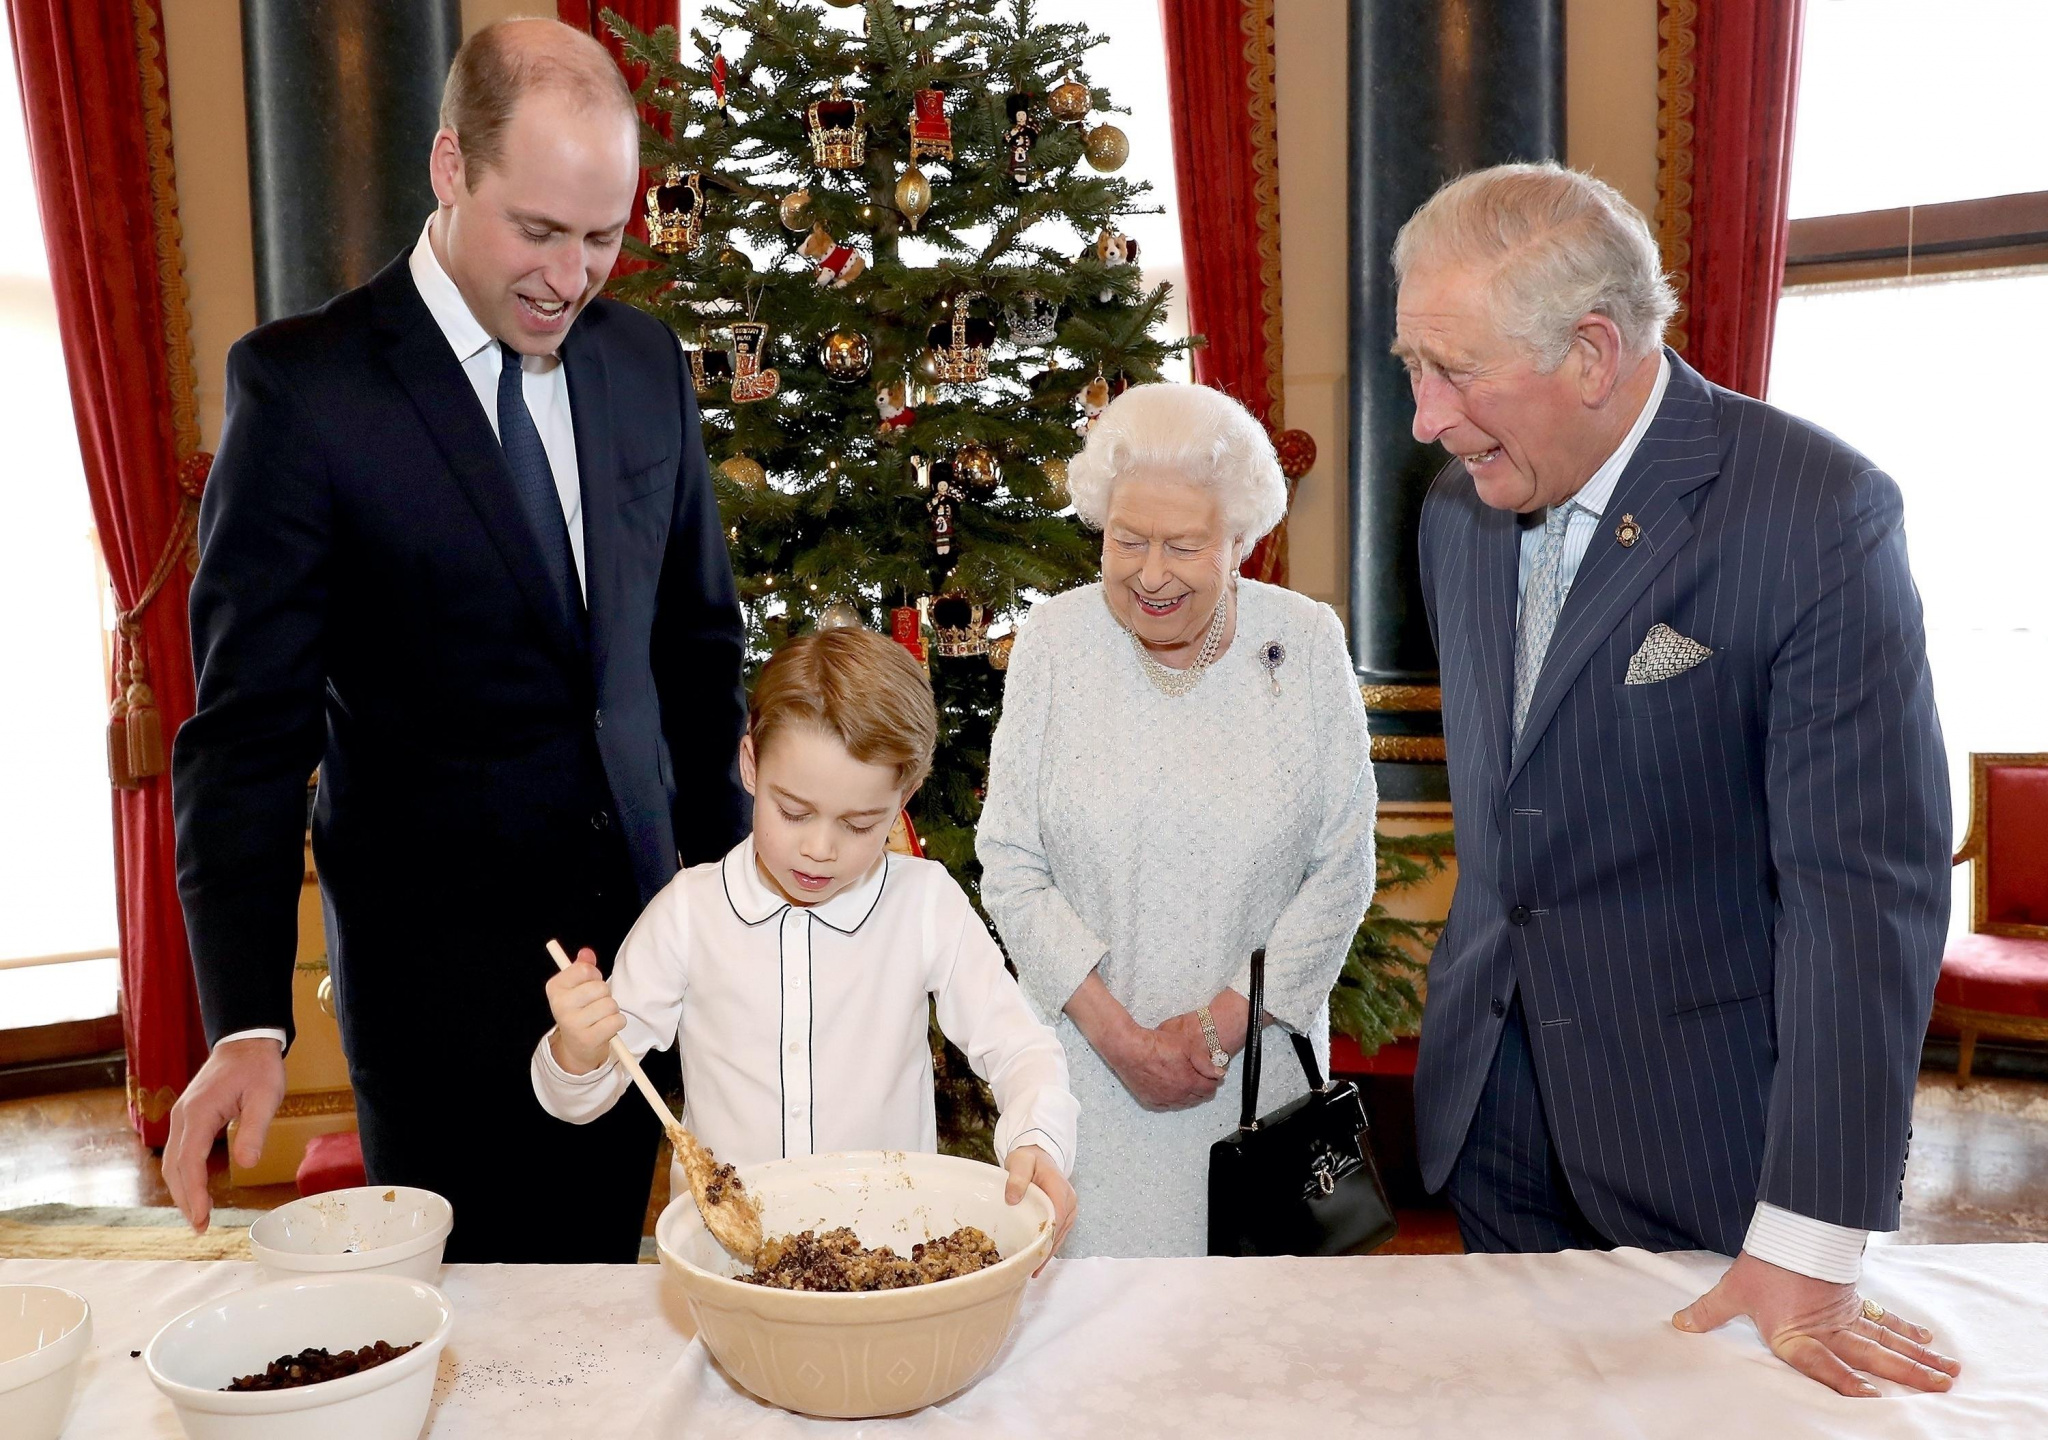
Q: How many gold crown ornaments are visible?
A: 5